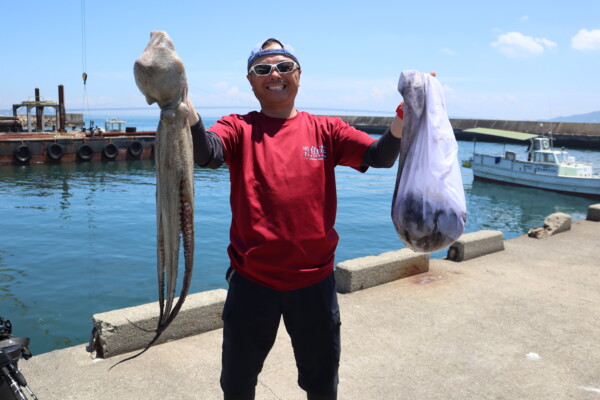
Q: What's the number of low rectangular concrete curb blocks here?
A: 5